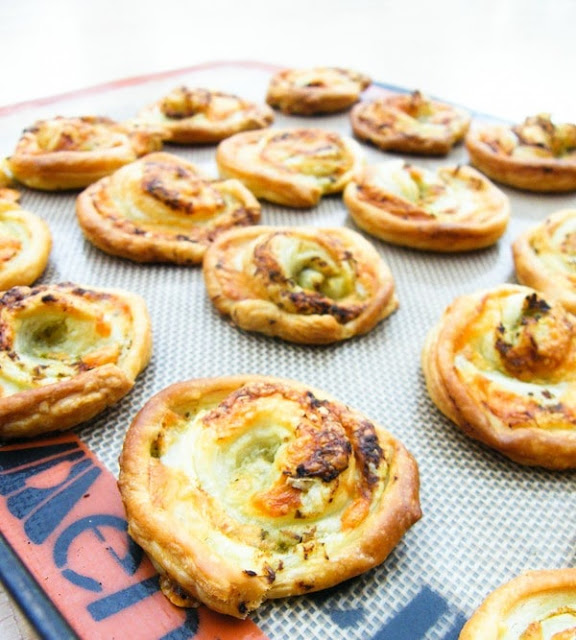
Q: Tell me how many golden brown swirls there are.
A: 15